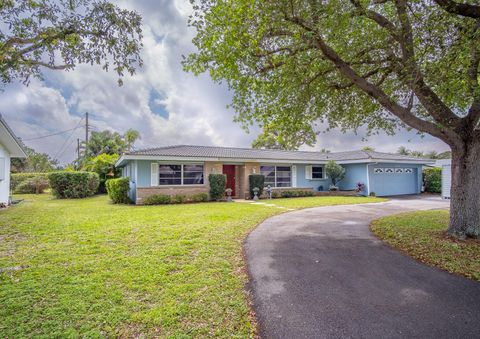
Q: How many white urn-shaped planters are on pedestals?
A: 2